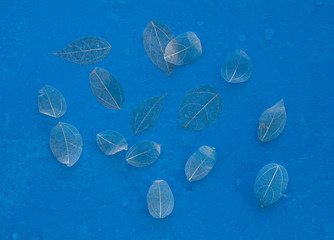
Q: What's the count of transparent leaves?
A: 15